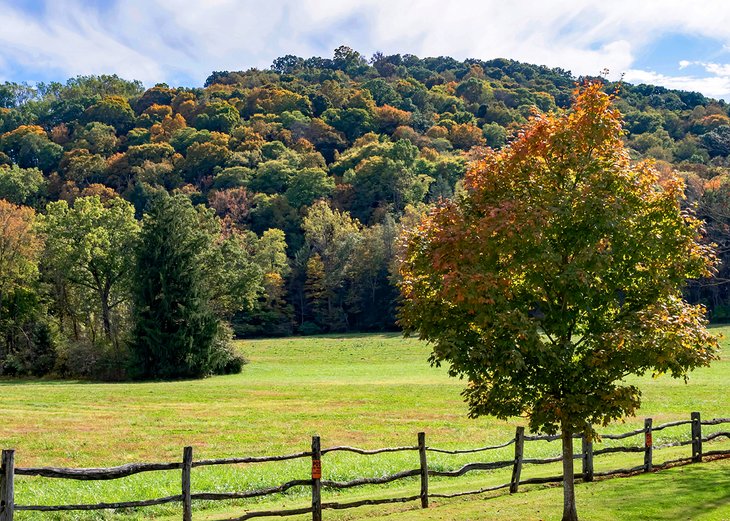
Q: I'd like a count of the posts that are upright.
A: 8